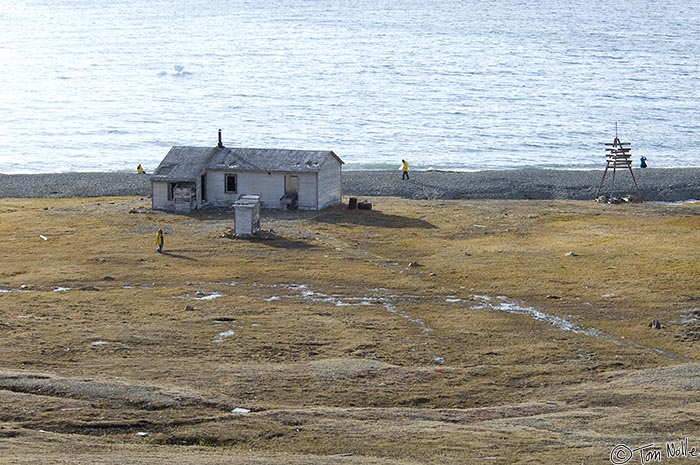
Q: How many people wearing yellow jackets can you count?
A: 3